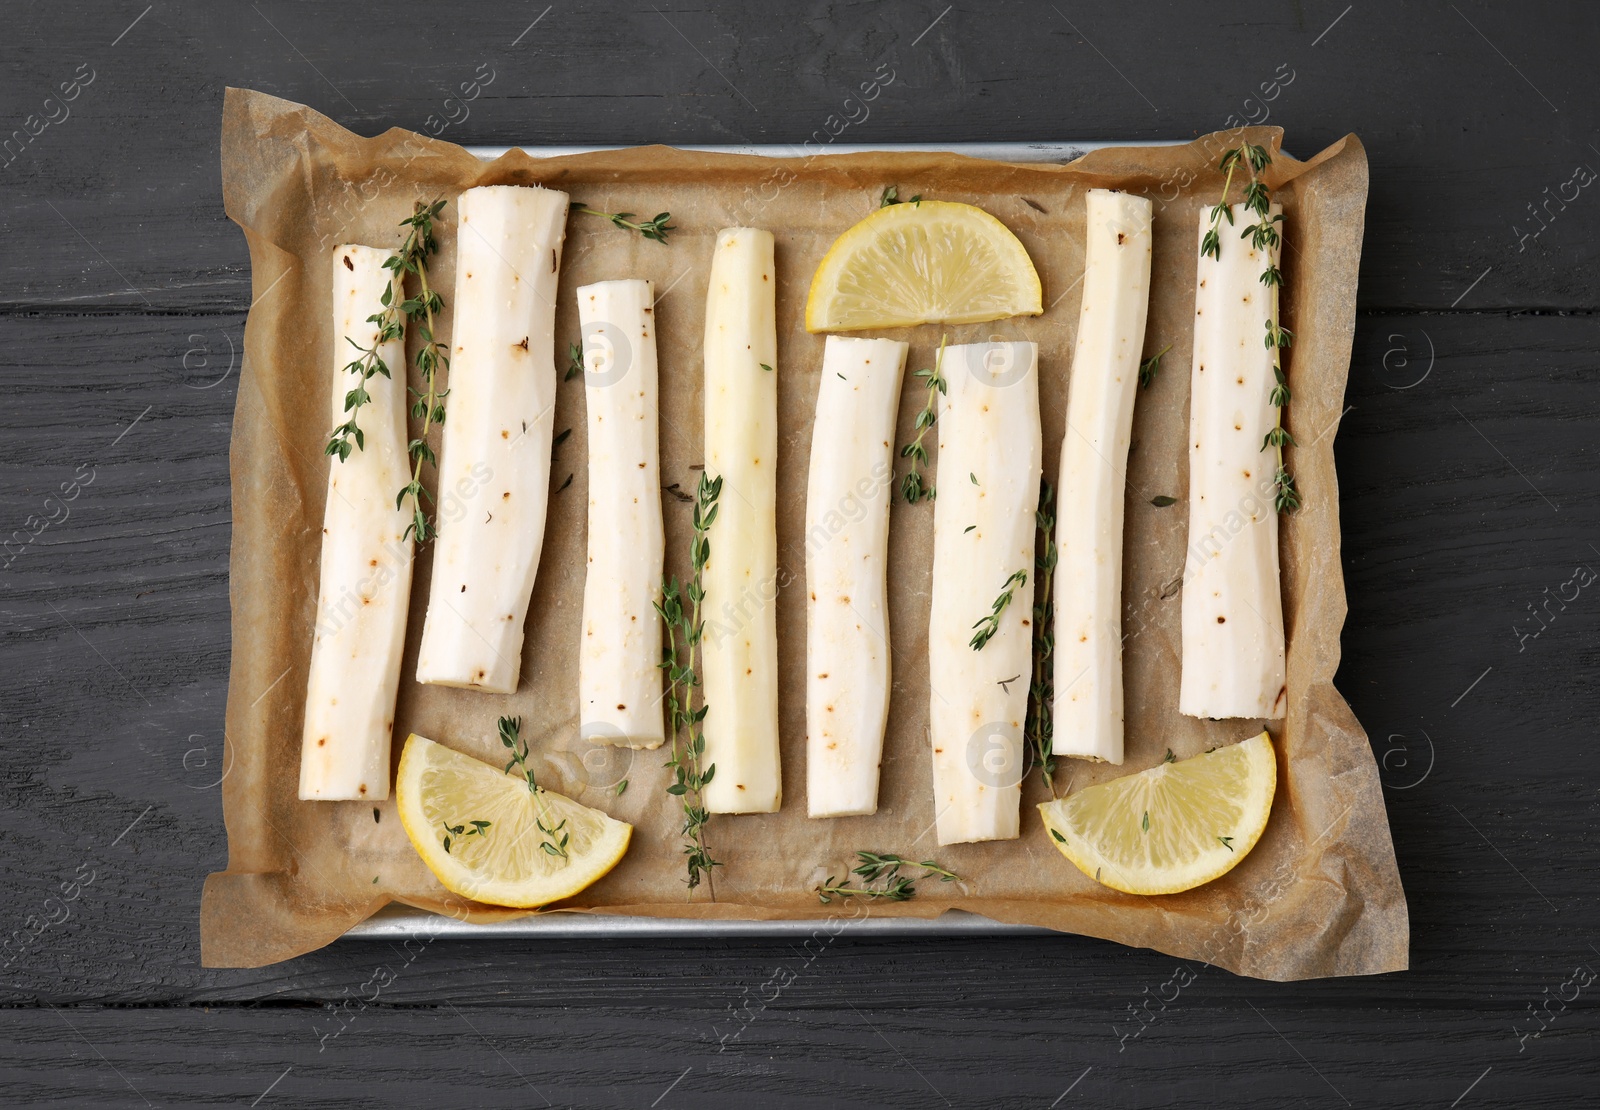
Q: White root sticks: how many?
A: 8